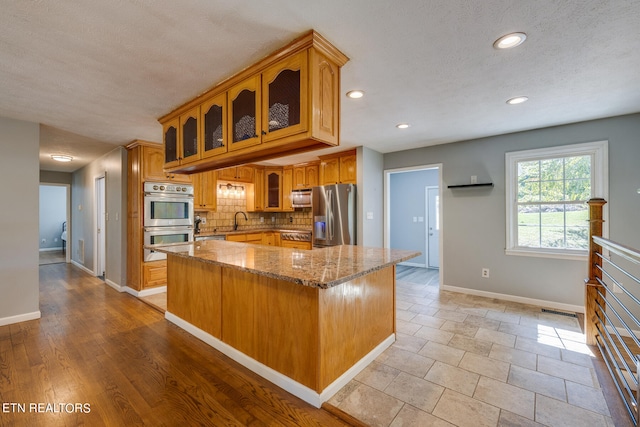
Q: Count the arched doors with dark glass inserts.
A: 6